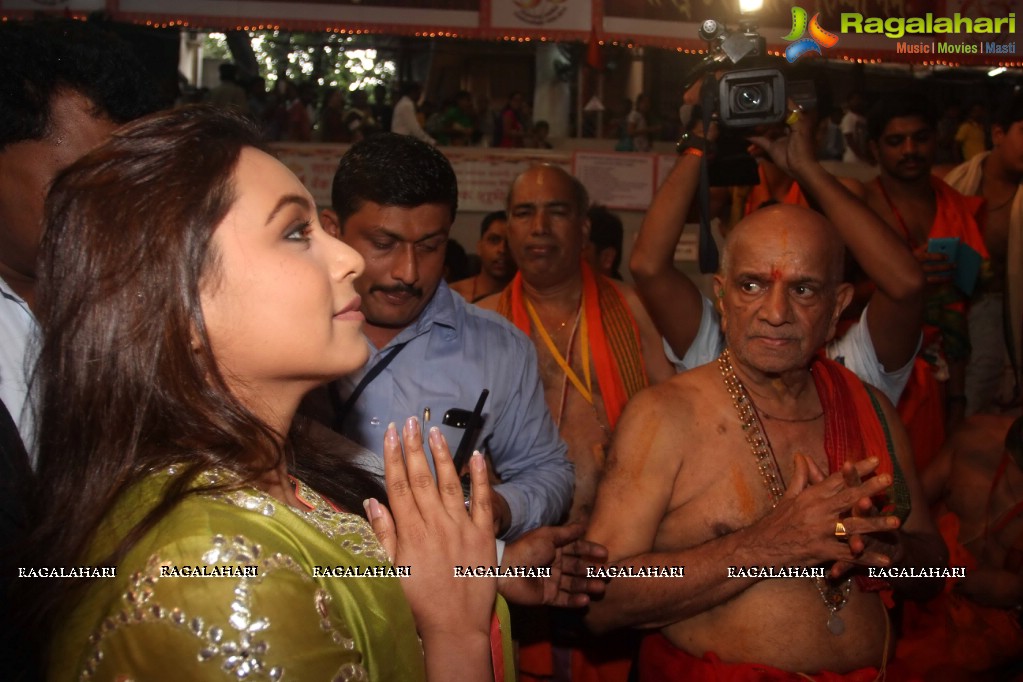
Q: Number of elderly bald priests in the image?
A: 2